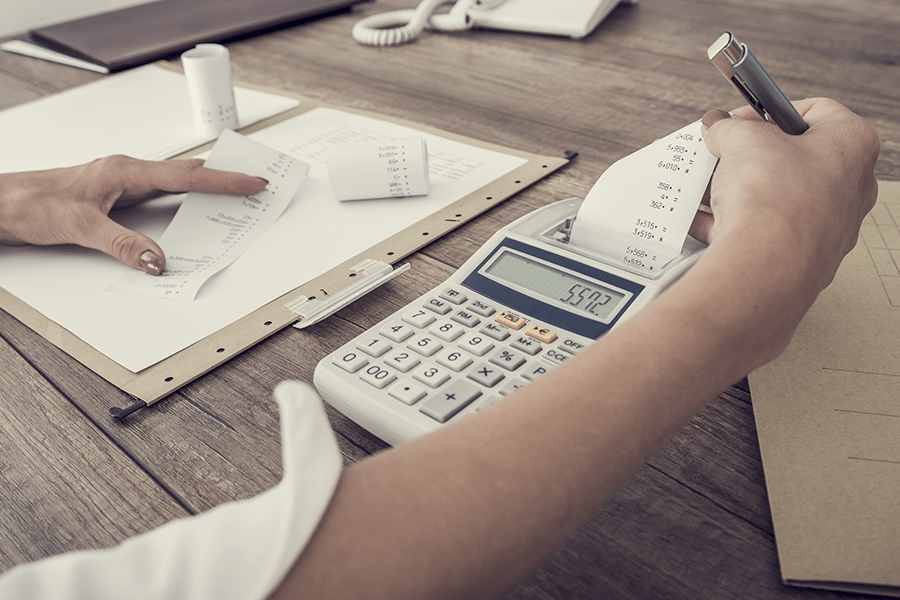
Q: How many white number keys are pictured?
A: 11